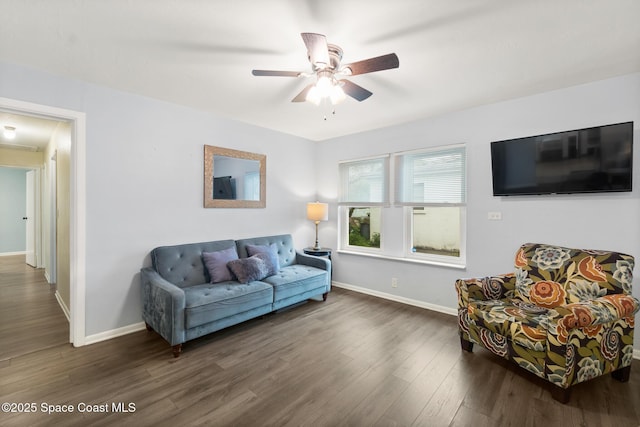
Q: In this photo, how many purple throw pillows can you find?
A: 3